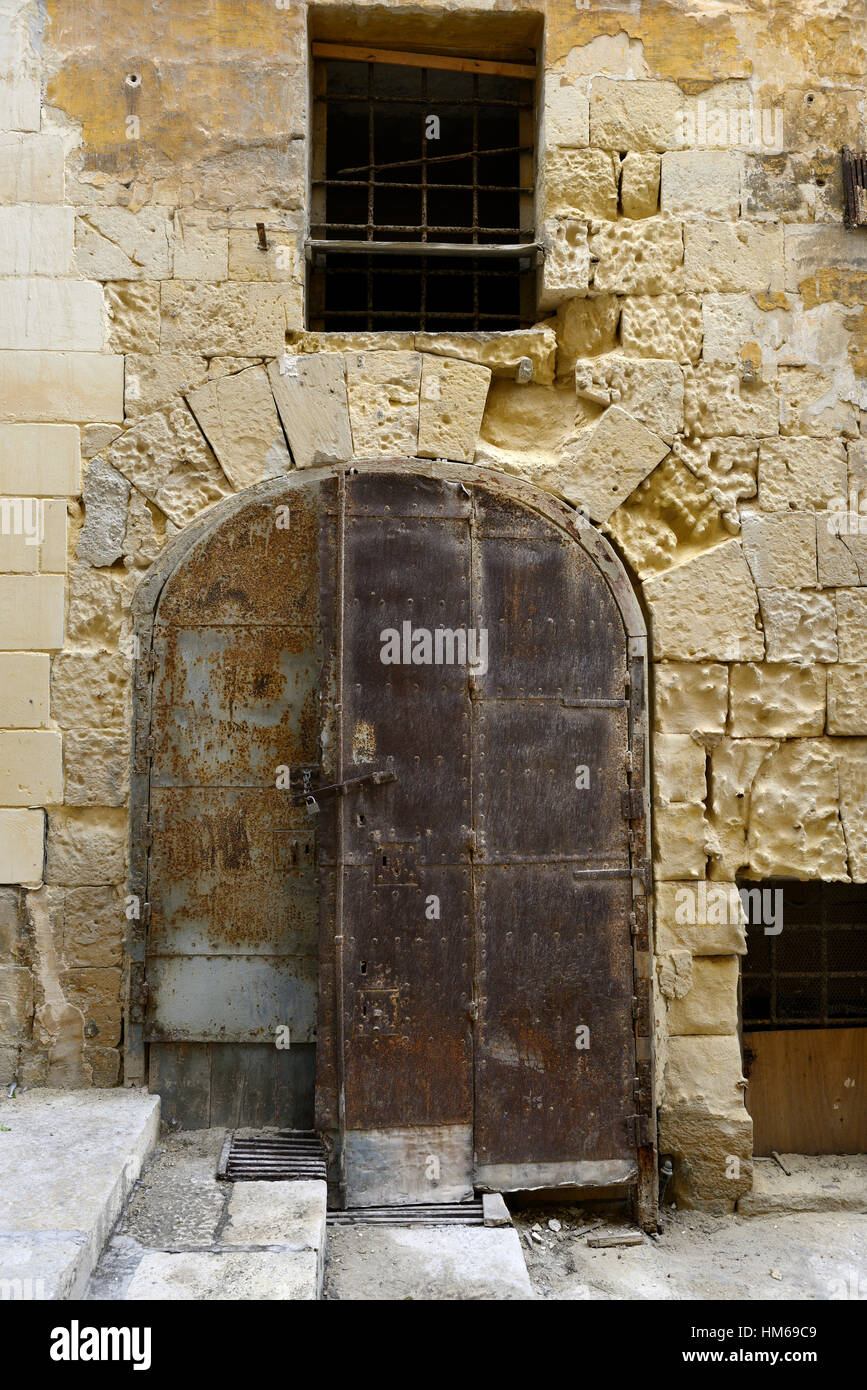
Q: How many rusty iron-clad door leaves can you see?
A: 2